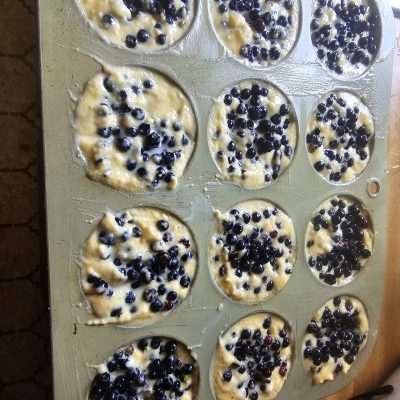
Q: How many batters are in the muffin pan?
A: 12